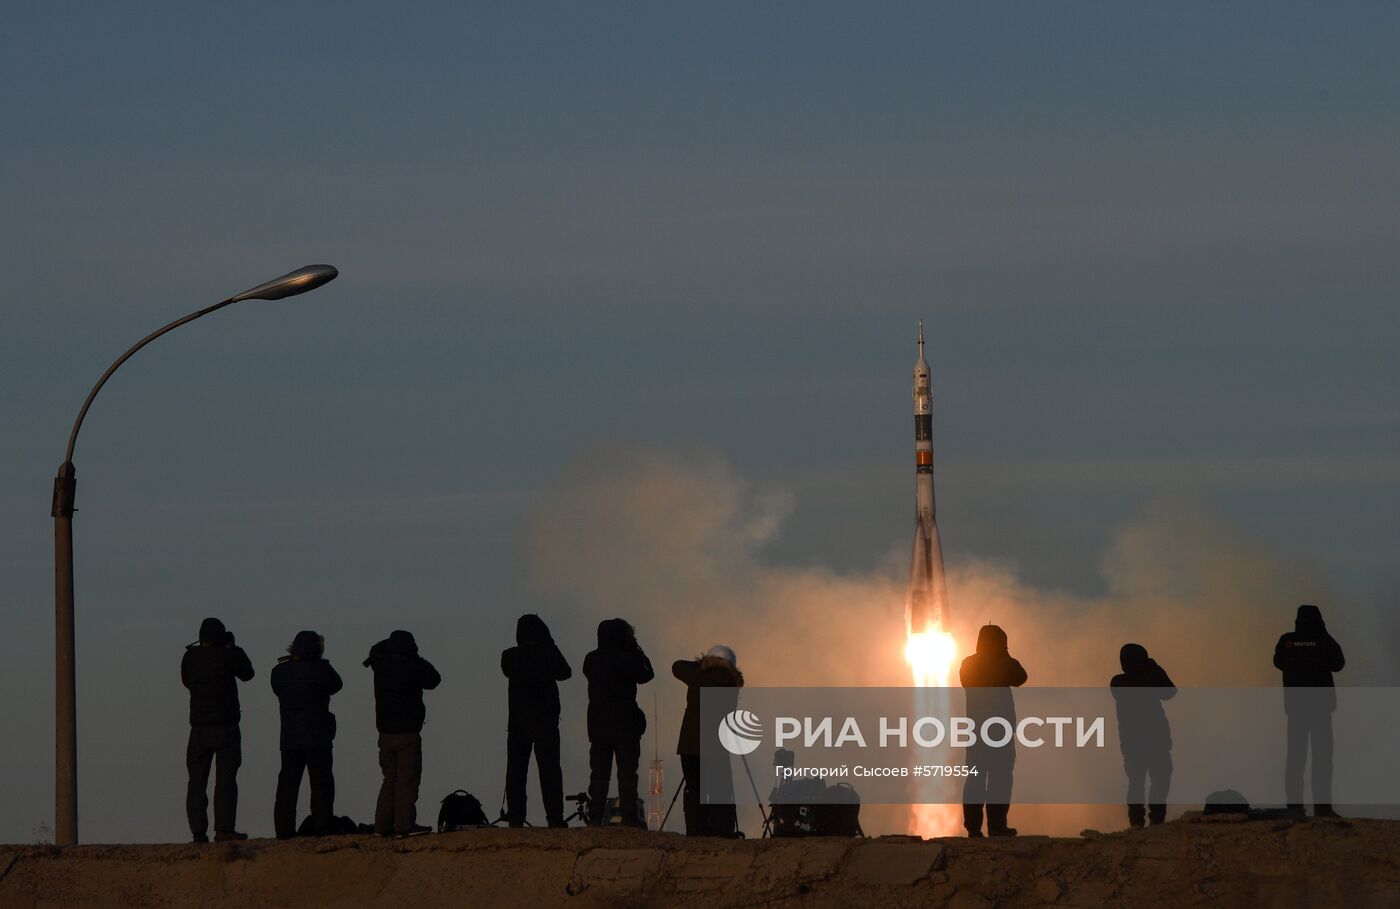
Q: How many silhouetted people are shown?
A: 9